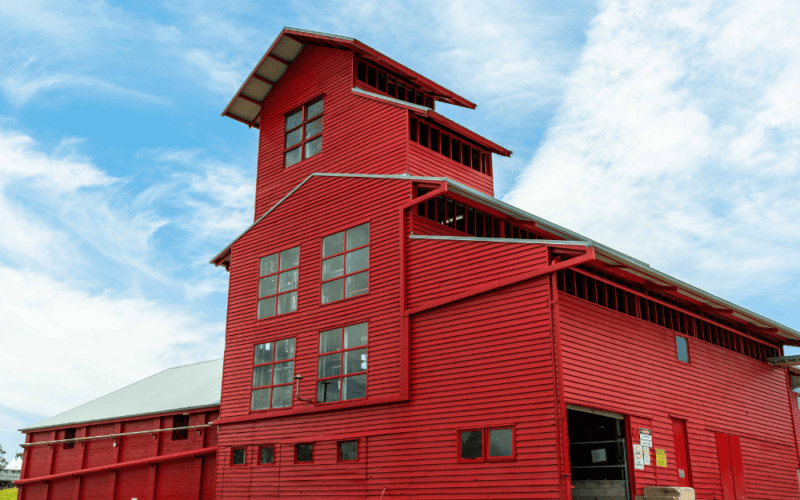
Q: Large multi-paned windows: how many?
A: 5